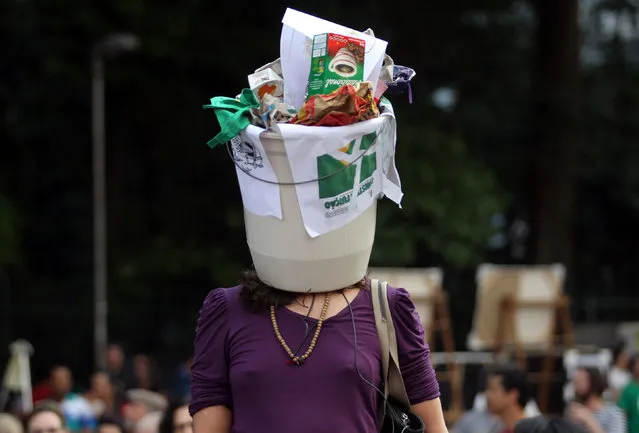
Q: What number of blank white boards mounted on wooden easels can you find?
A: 2